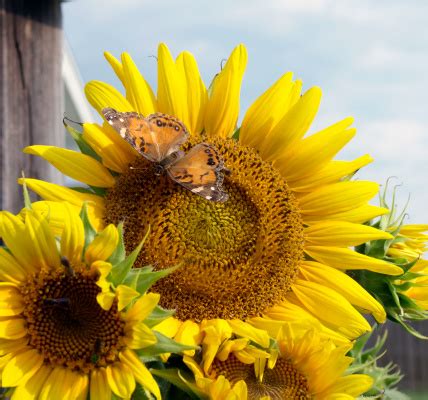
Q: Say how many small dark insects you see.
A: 3